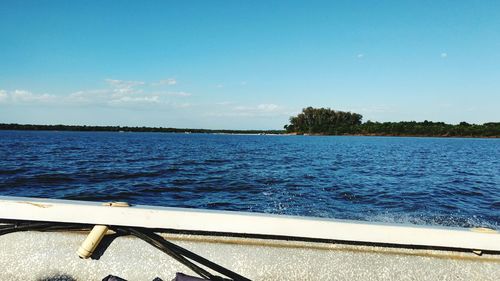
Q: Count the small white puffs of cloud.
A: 2